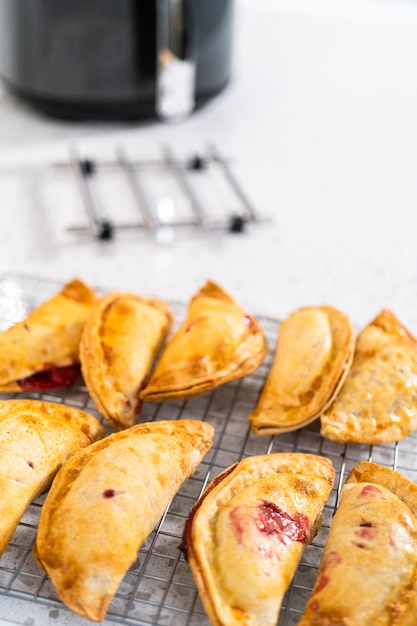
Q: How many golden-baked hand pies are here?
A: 9